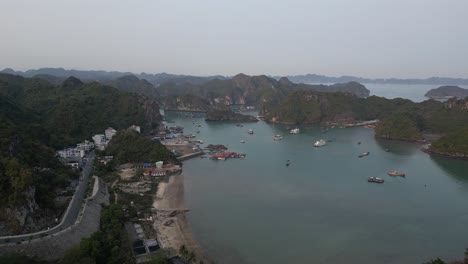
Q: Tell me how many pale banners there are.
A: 0